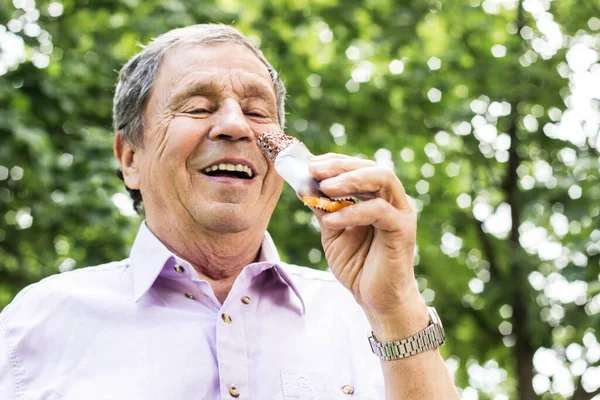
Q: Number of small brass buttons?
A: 6